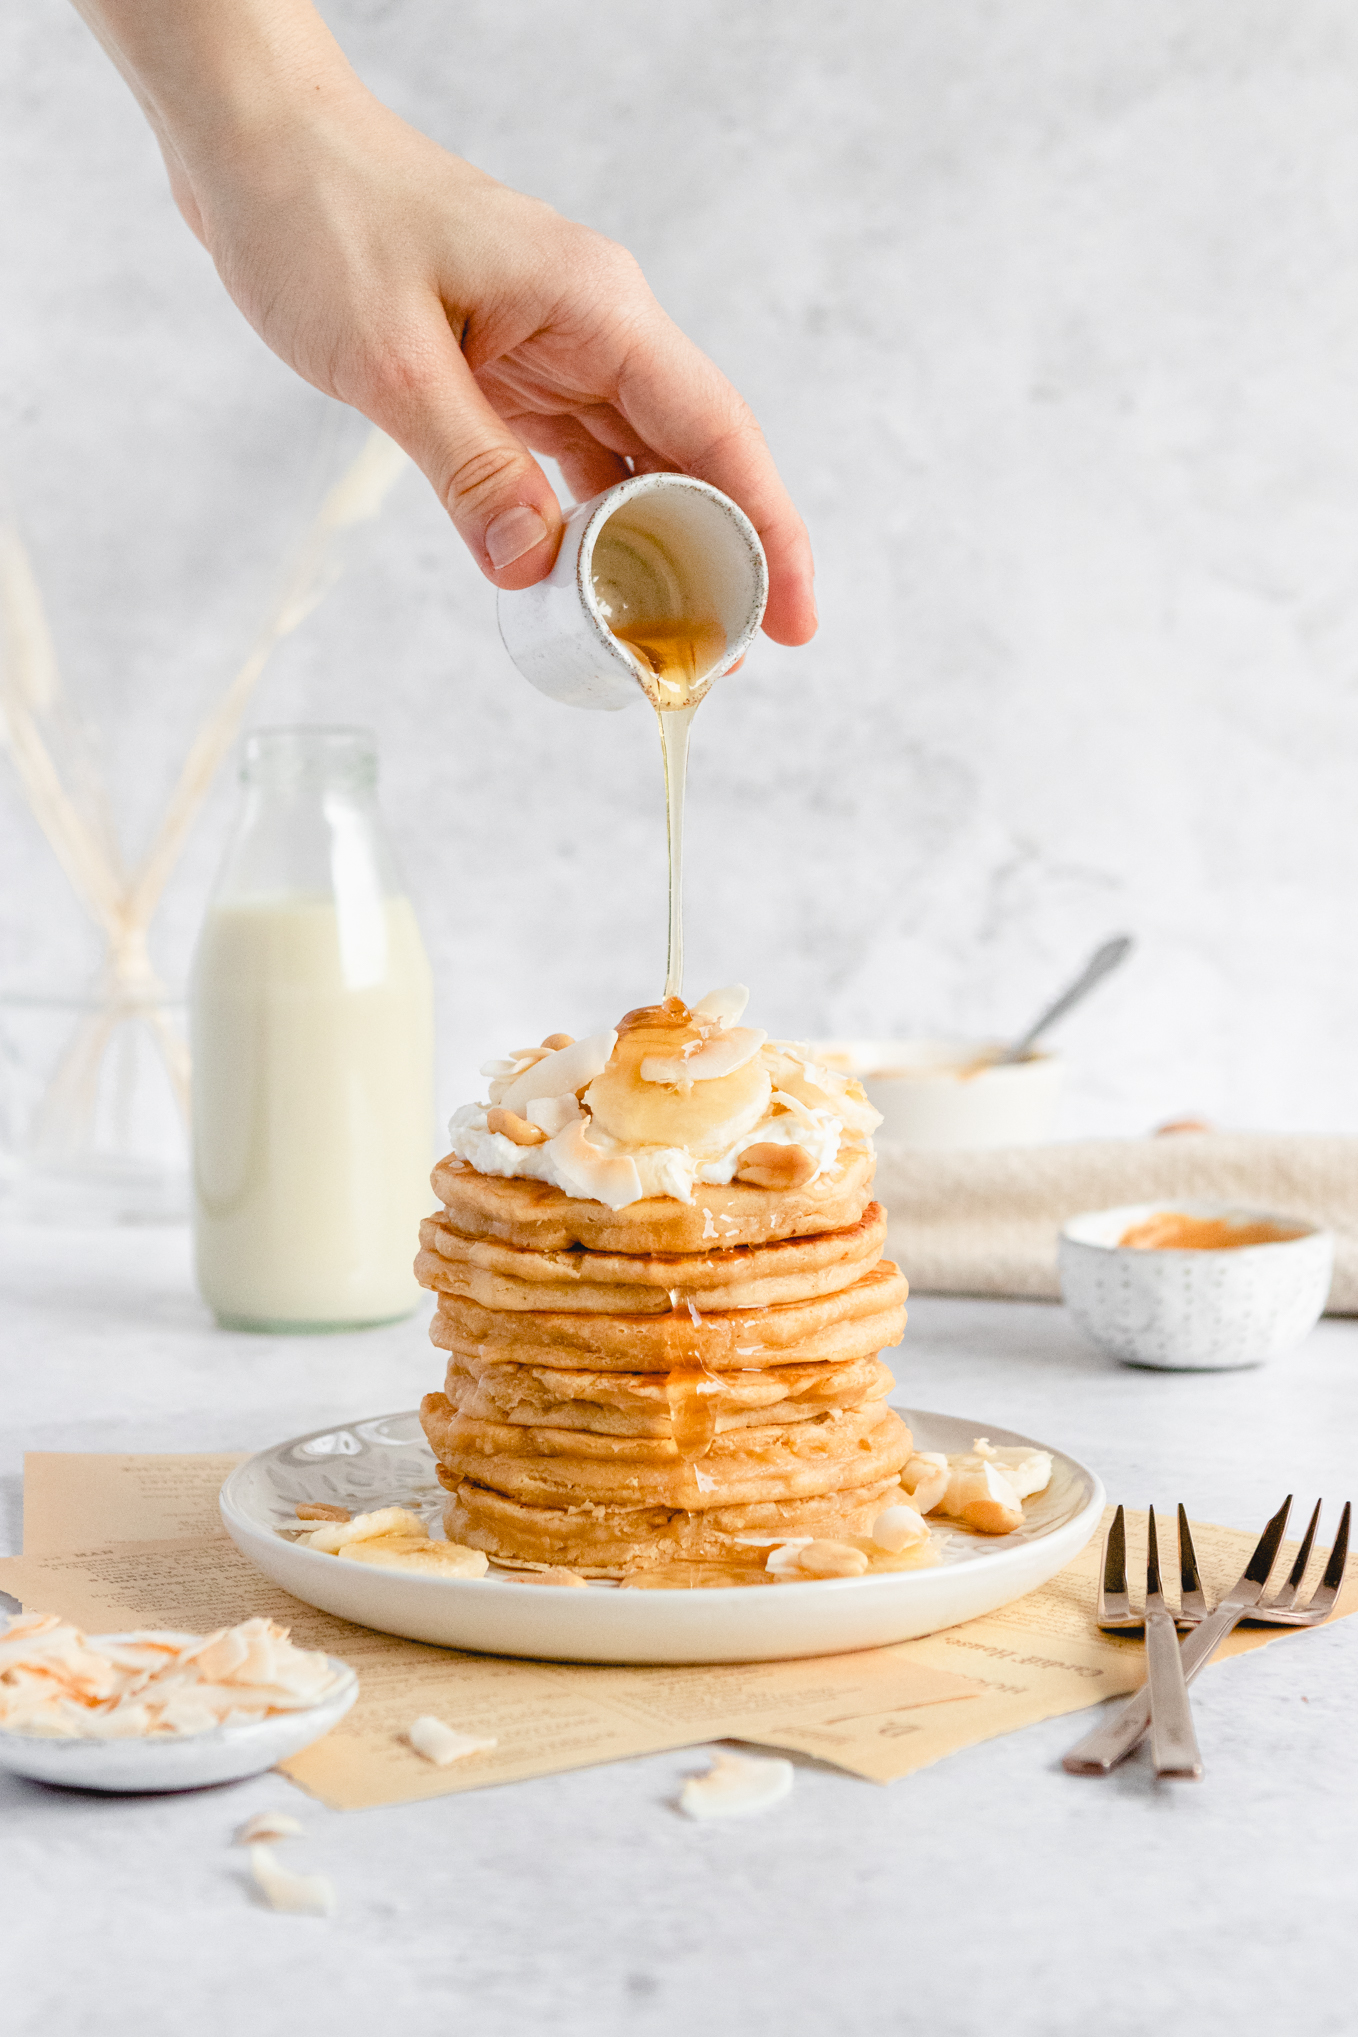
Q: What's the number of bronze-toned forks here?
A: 2